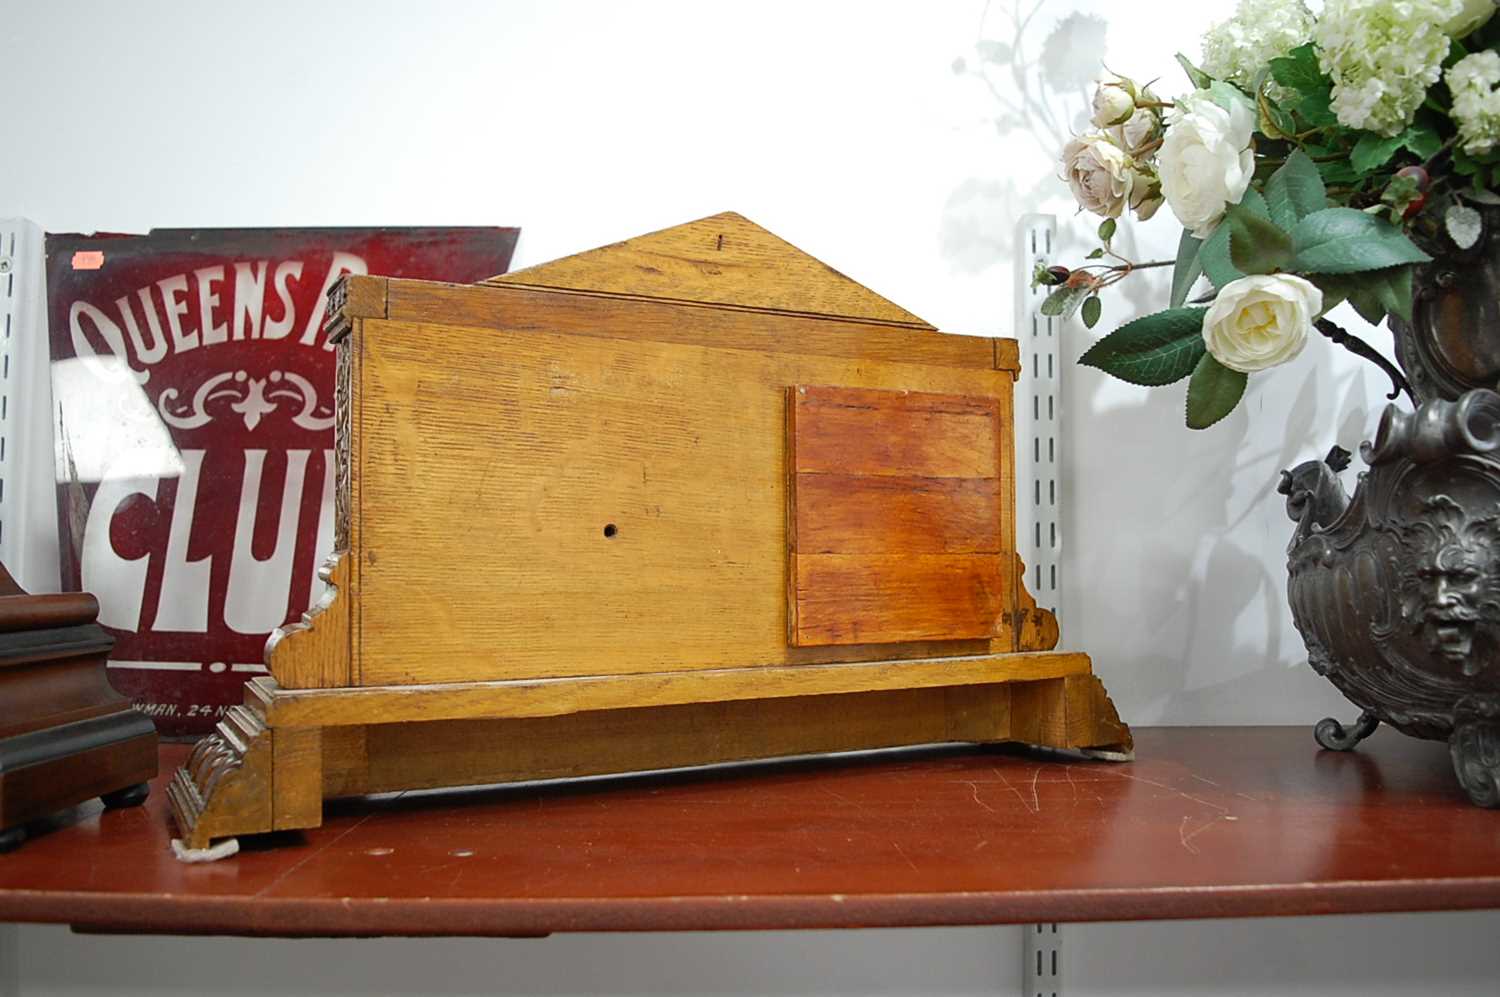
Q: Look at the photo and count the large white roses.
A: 2